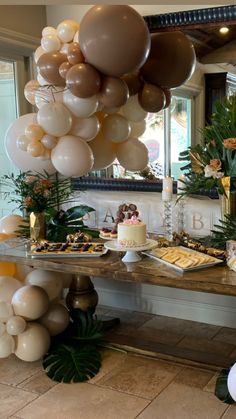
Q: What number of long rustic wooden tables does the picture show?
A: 1